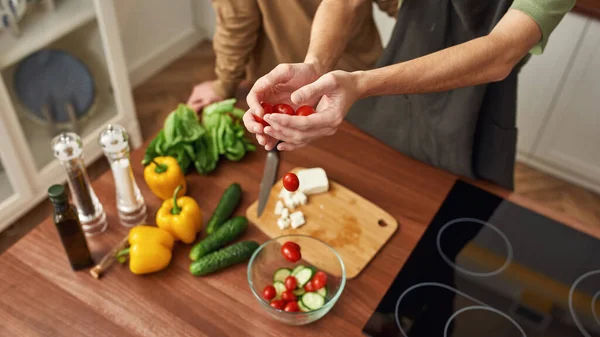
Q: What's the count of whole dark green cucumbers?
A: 3